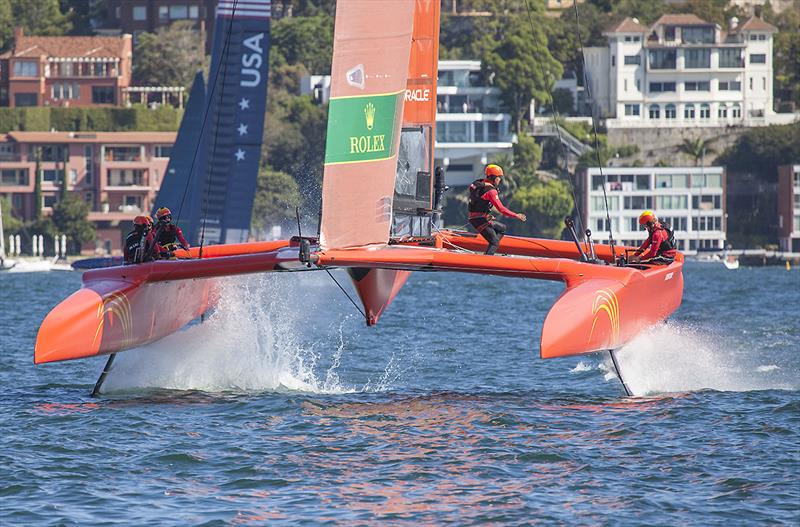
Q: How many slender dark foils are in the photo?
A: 2